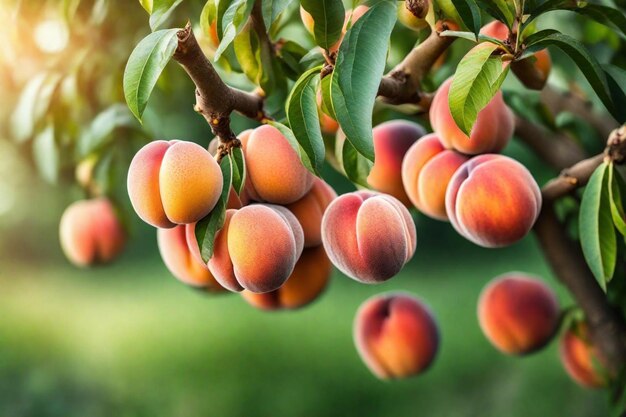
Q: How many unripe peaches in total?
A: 0